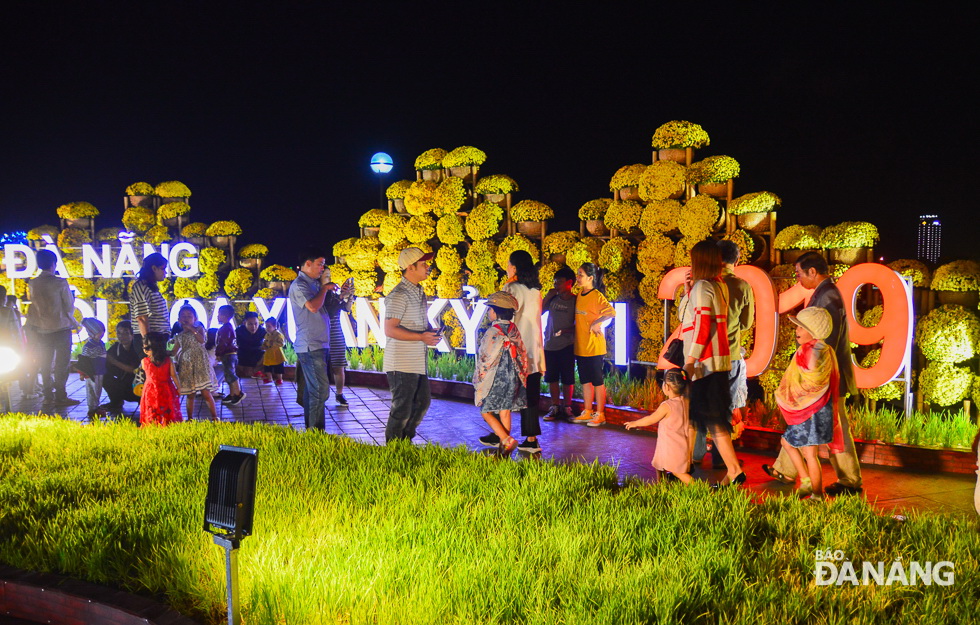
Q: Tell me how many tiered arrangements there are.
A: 3